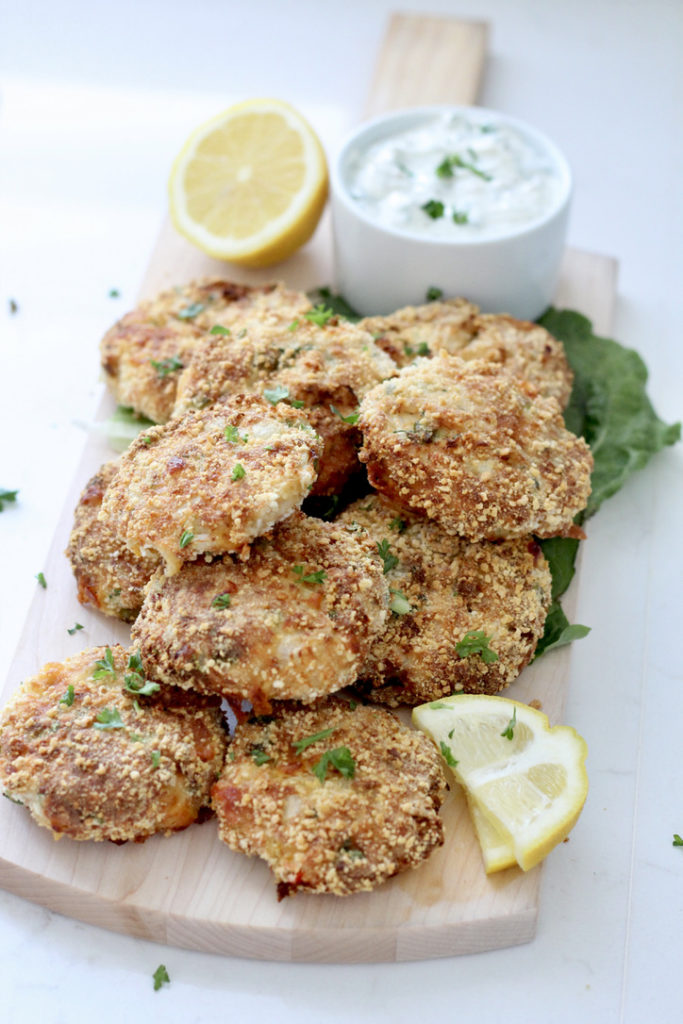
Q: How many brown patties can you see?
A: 10